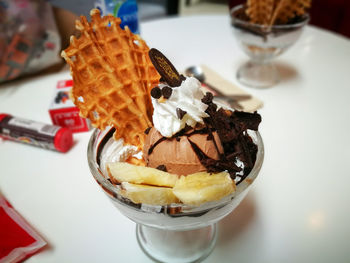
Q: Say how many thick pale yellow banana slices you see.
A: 3